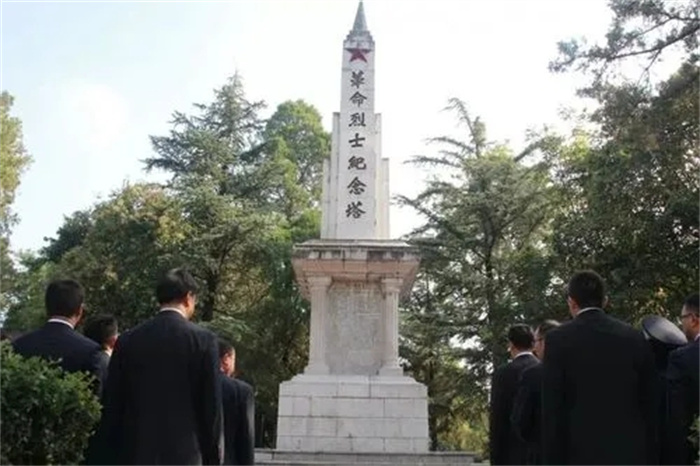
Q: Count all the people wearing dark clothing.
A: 9